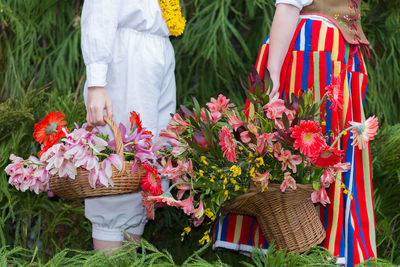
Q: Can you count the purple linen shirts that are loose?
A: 0